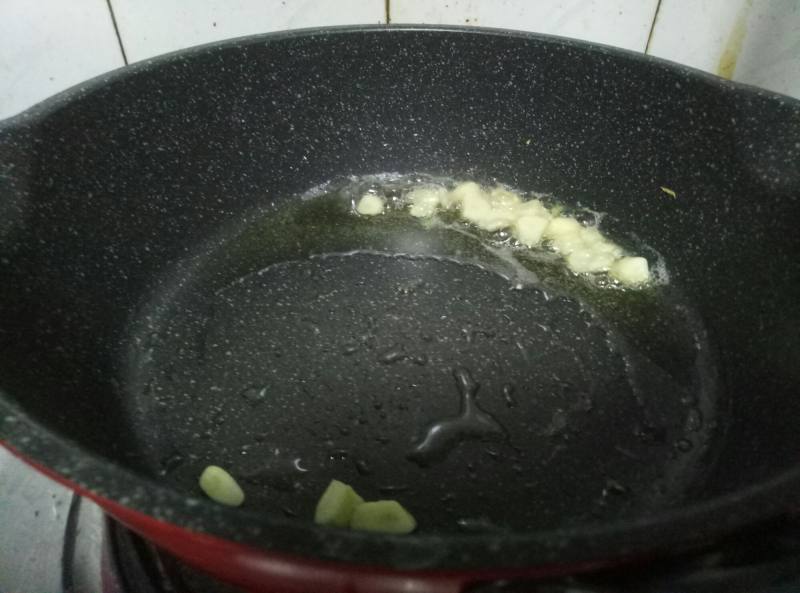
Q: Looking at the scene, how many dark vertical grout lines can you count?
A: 3